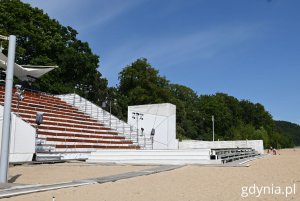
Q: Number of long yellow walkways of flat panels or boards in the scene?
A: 0